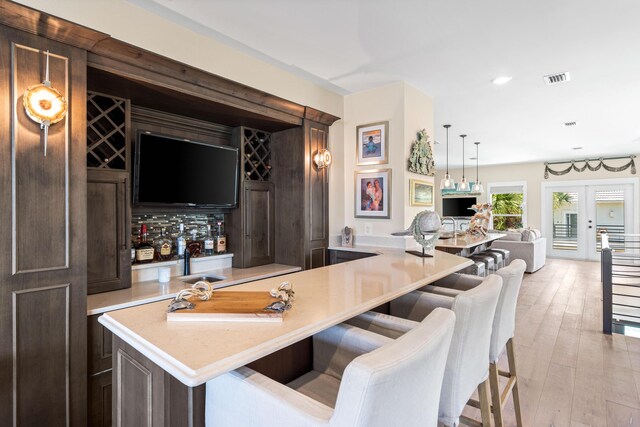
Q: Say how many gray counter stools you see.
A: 4